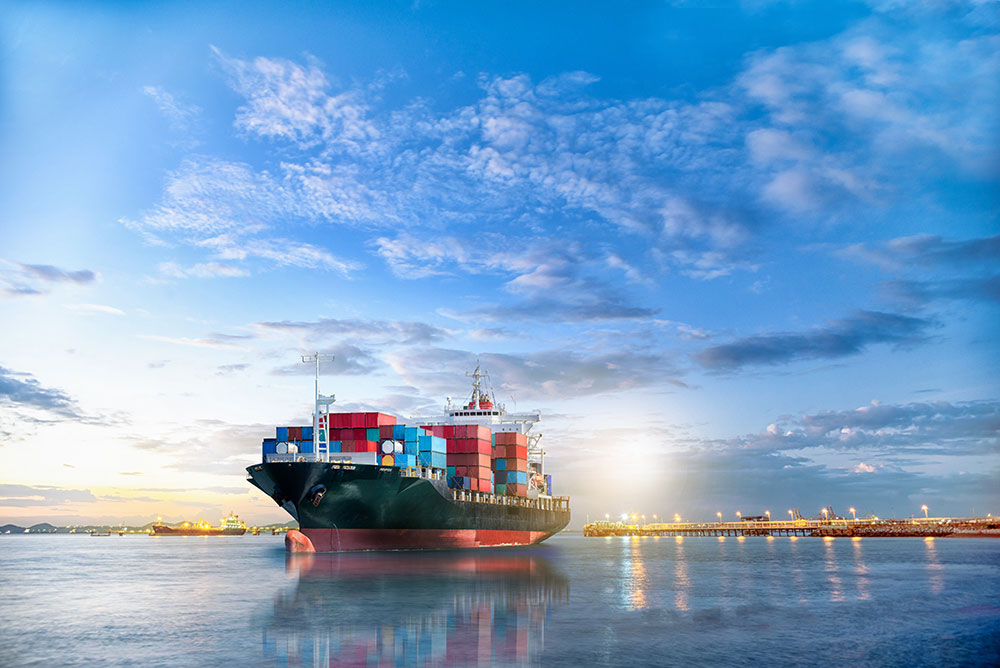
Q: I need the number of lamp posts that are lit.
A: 13